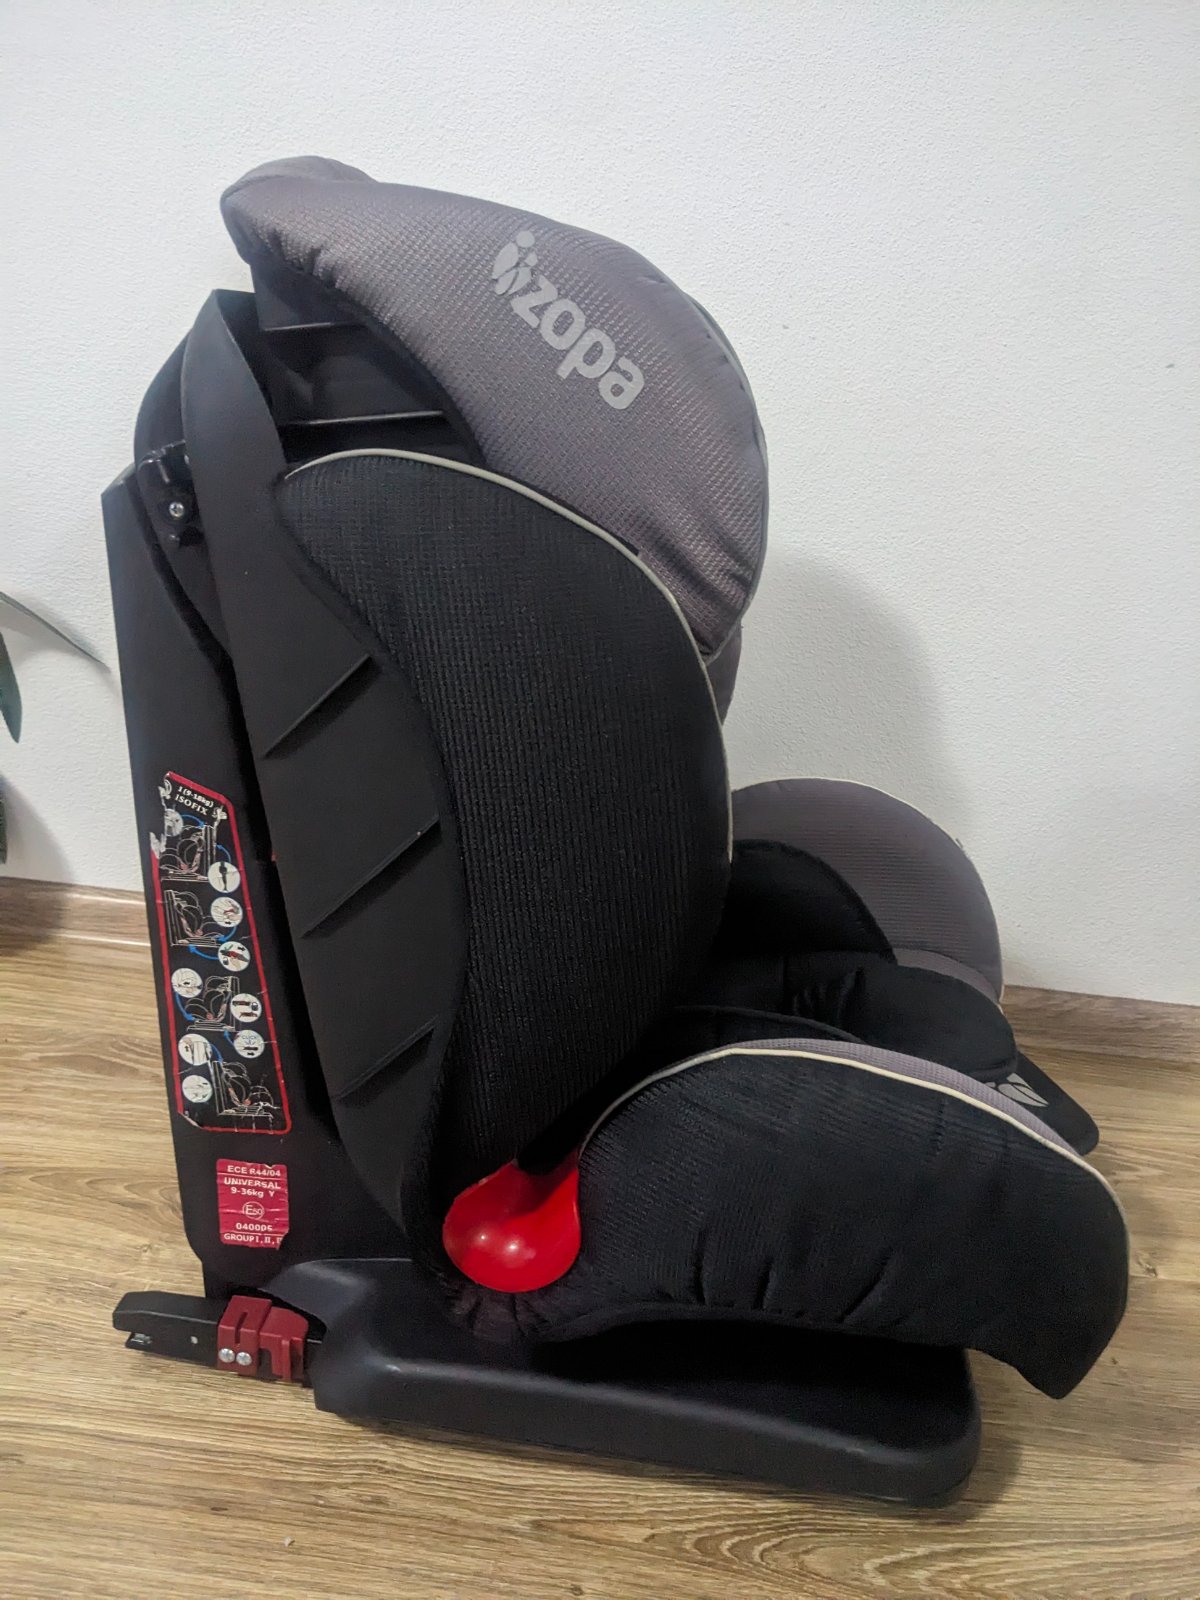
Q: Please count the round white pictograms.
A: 9